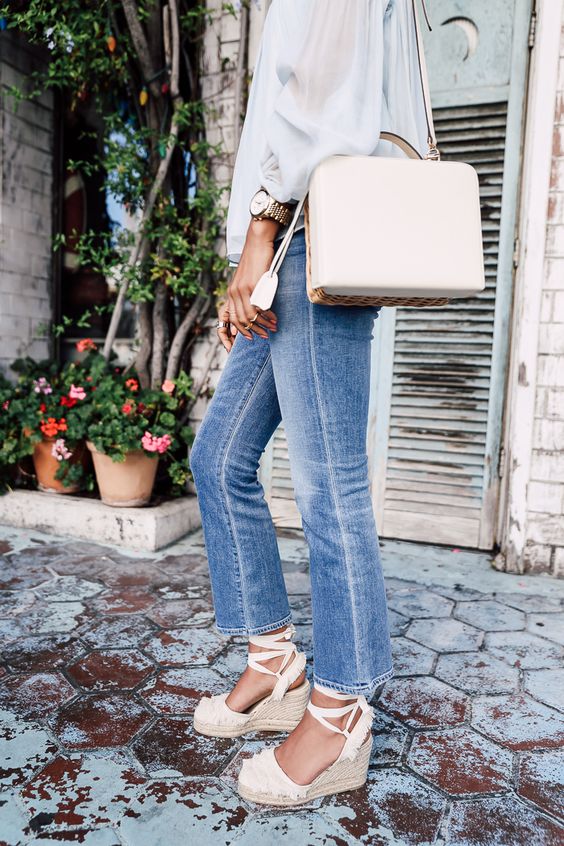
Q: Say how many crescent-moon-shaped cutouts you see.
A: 1